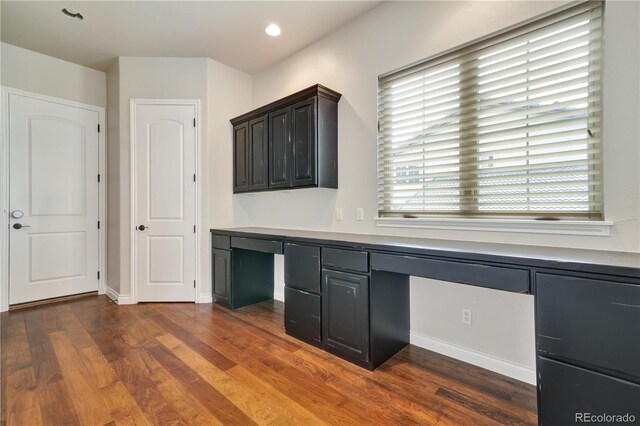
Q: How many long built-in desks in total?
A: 1